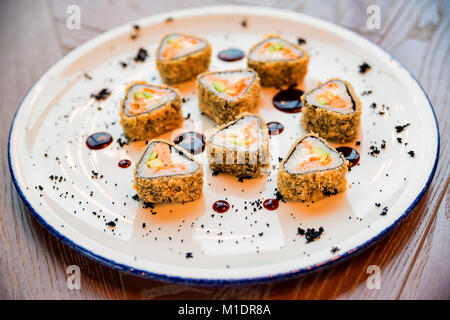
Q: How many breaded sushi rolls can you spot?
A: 8